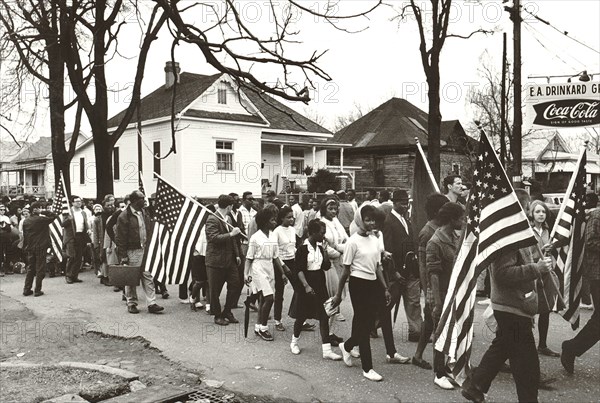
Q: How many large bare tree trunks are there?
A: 3